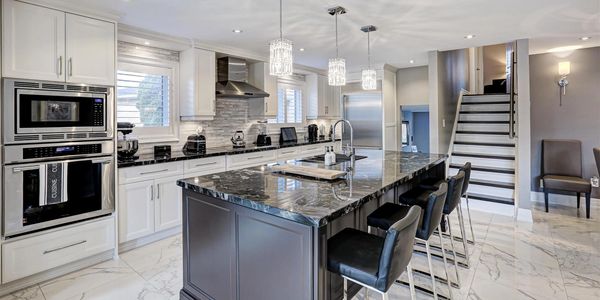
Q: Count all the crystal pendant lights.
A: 3